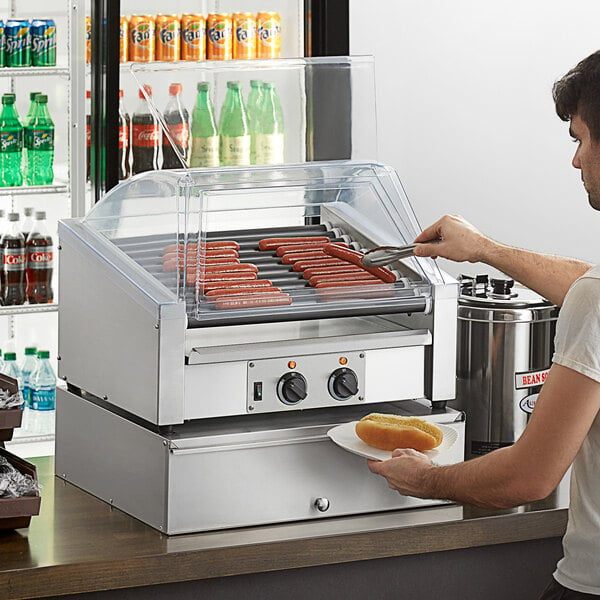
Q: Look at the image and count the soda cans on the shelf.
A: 11